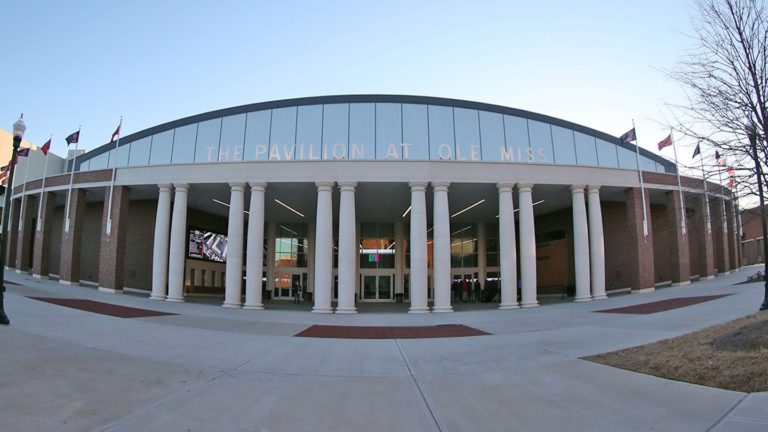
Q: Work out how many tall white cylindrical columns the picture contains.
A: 12